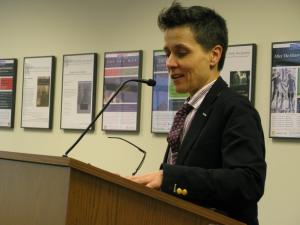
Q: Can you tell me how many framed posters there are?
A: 7